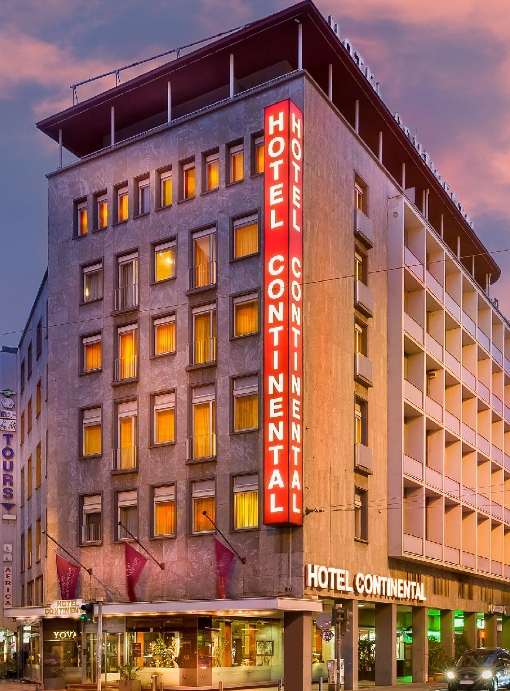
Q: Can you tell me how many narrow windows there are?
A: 9